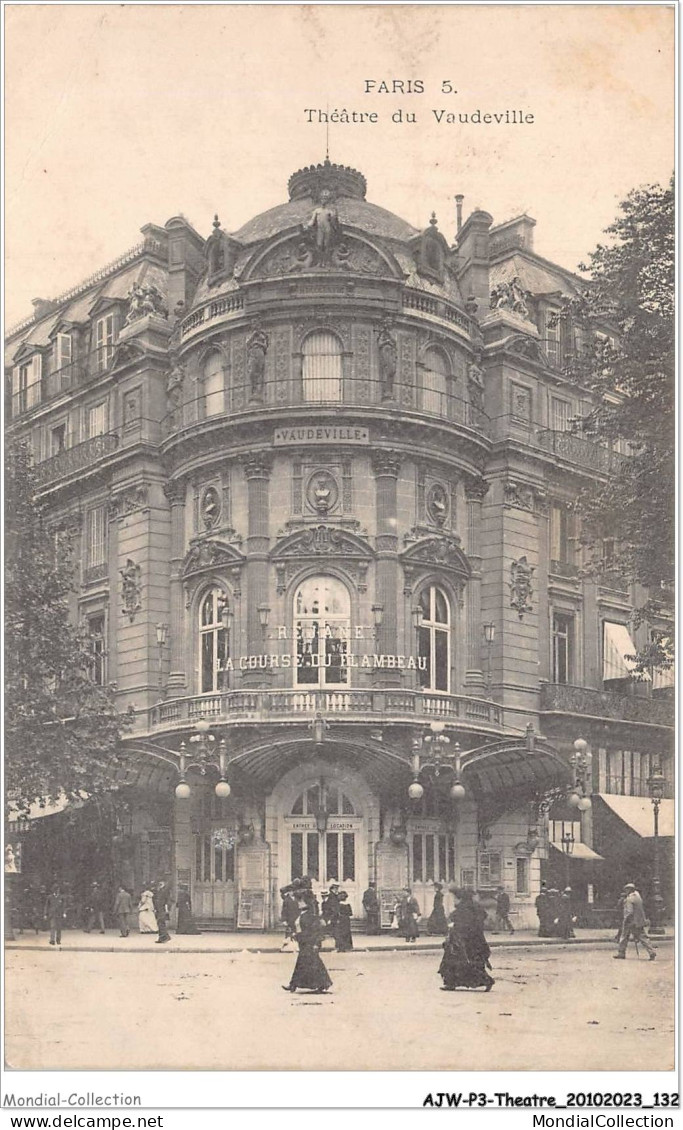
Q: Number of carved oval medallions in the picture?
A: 3